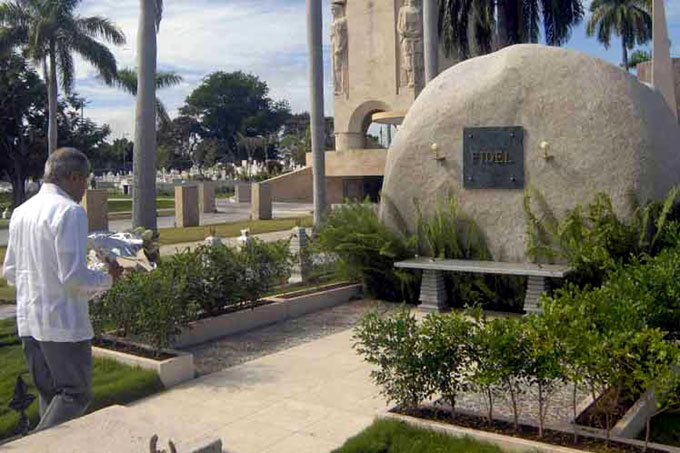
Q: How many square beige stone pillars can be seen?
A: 5